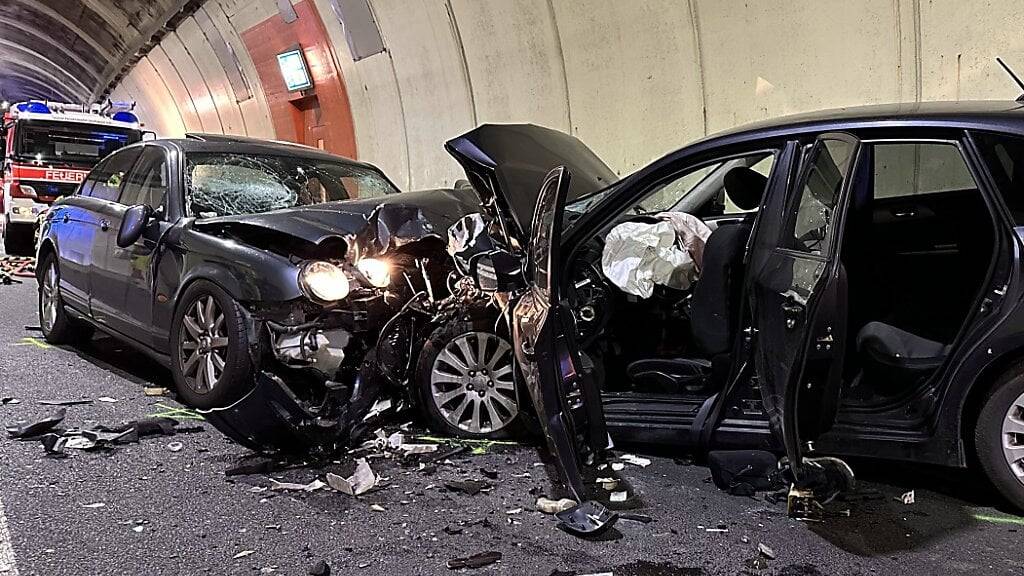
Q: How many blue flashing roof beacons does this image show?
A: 2